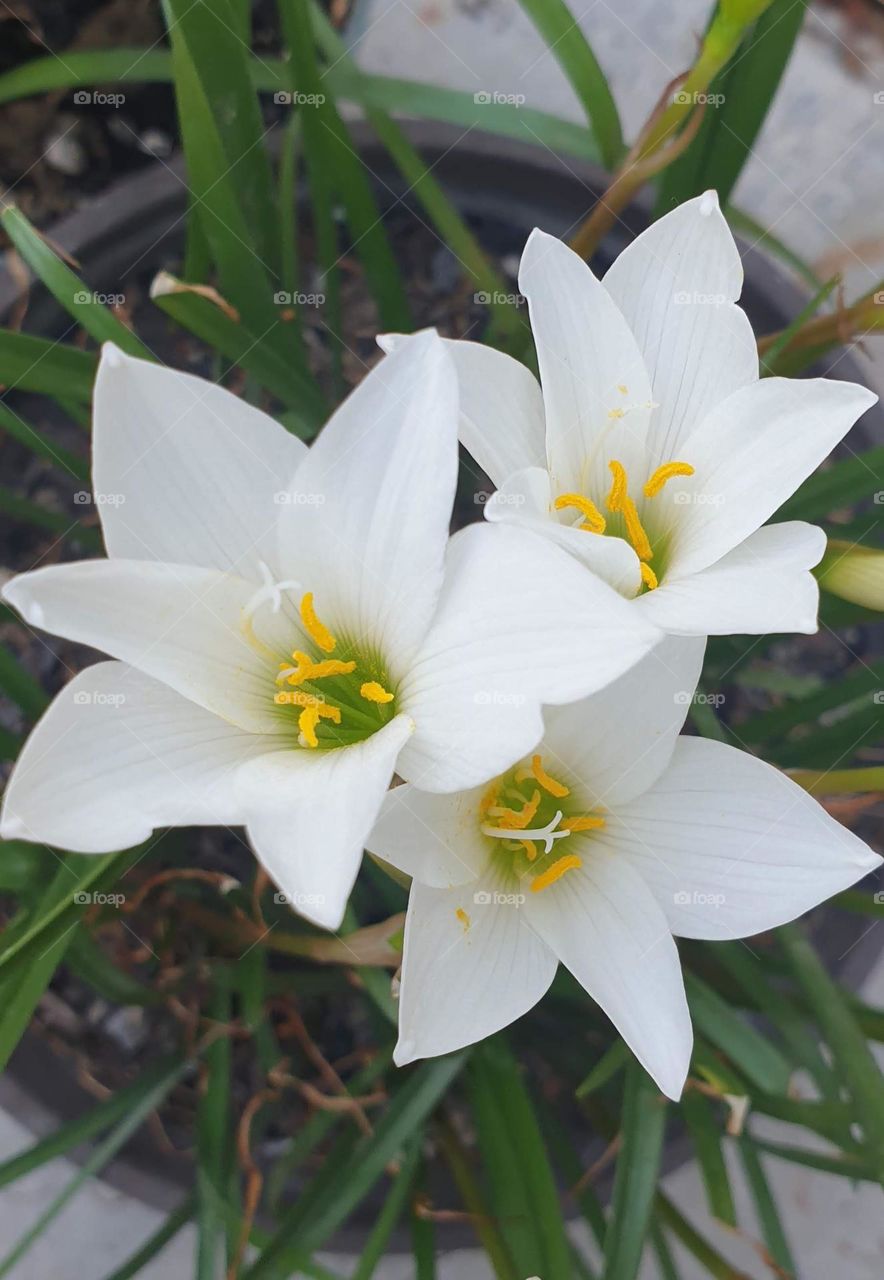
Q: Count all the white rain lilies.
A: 3